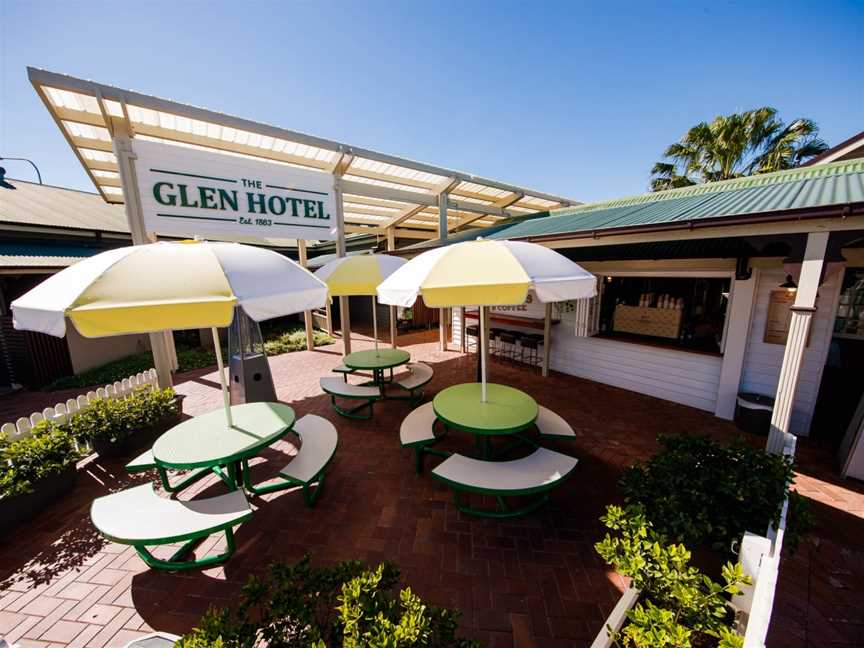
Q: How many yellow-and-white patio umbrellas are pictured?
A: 3